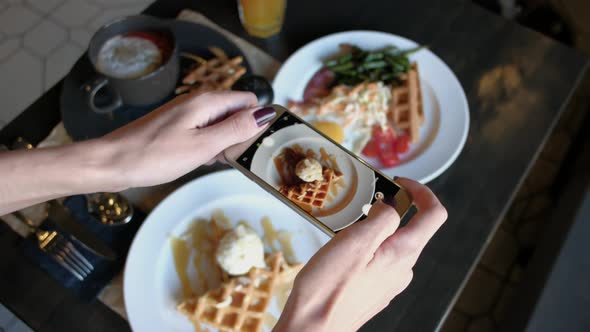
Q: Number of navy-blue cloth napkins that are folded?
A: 1